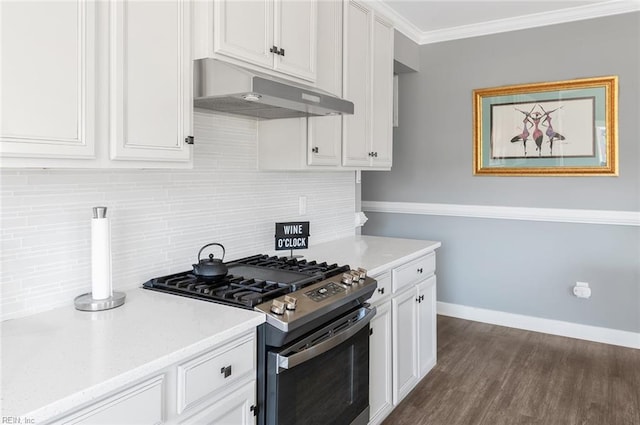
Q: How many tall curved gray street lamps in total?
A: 0